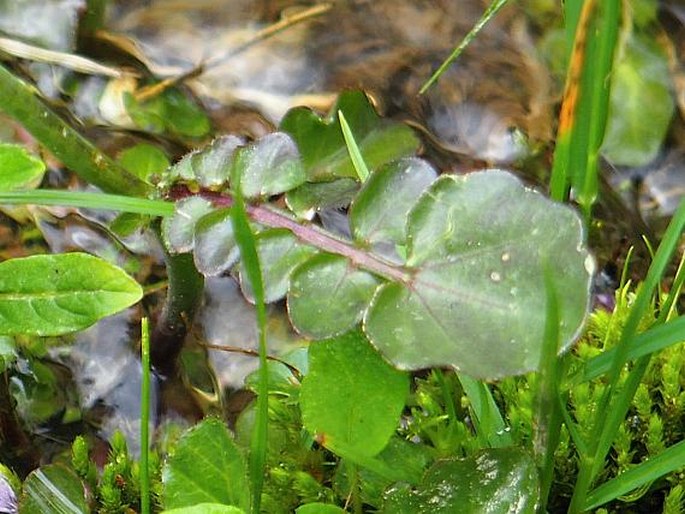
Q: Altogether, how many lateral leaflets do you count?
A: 9